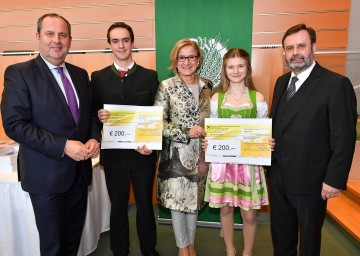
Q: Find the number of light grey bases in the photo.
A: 1